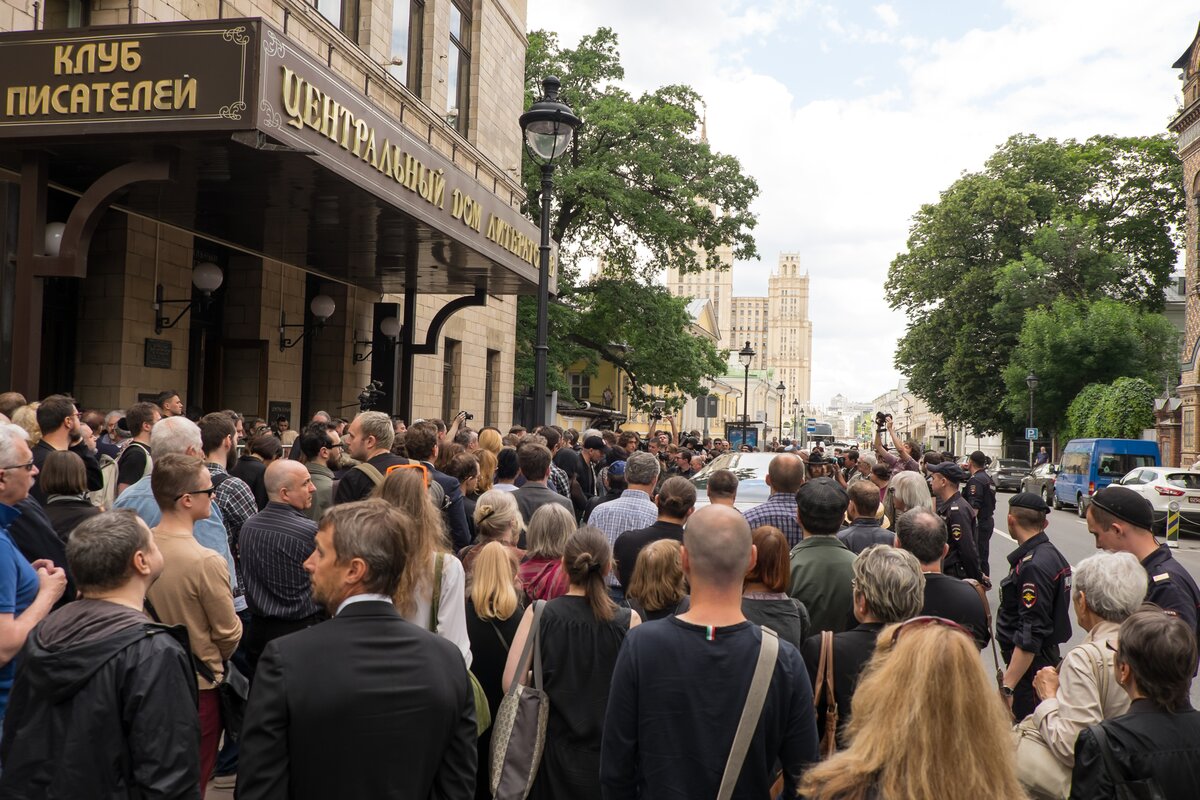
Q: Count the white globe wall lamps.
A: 4